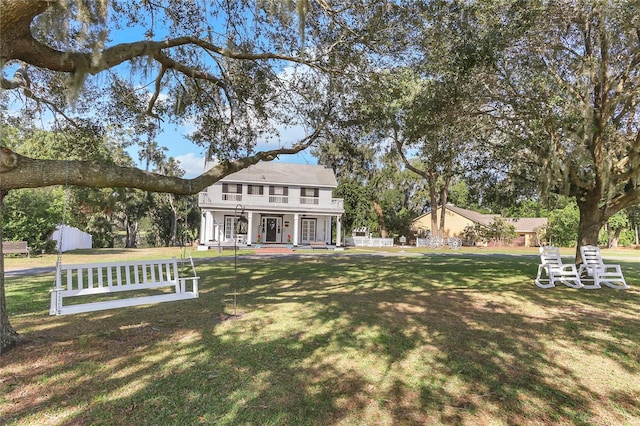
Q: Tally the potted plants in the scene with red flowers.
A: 2